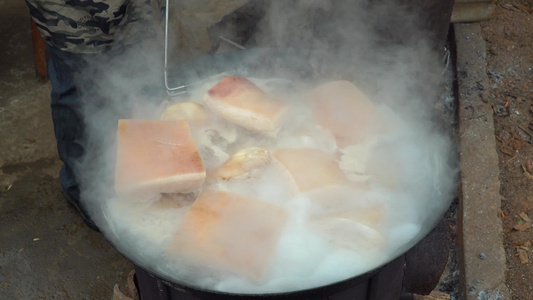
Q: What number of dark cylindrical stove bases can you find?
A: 1